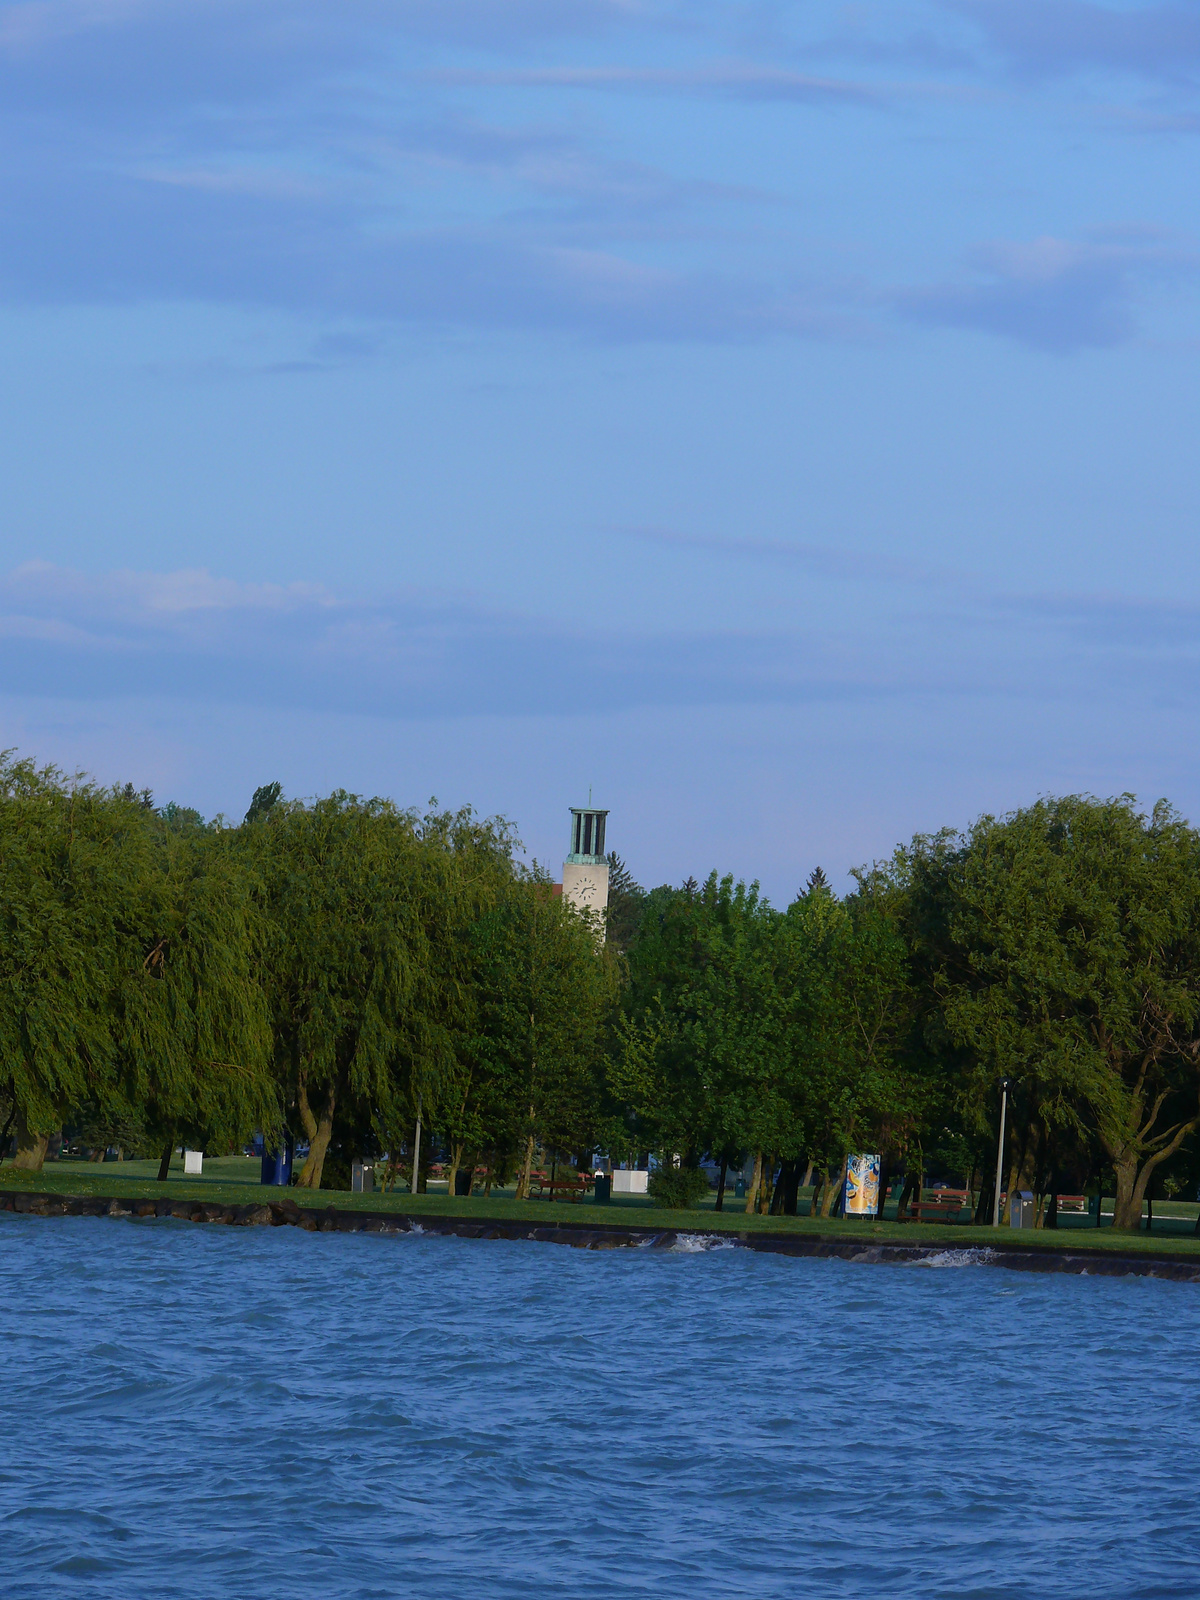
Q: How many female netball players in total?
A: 0